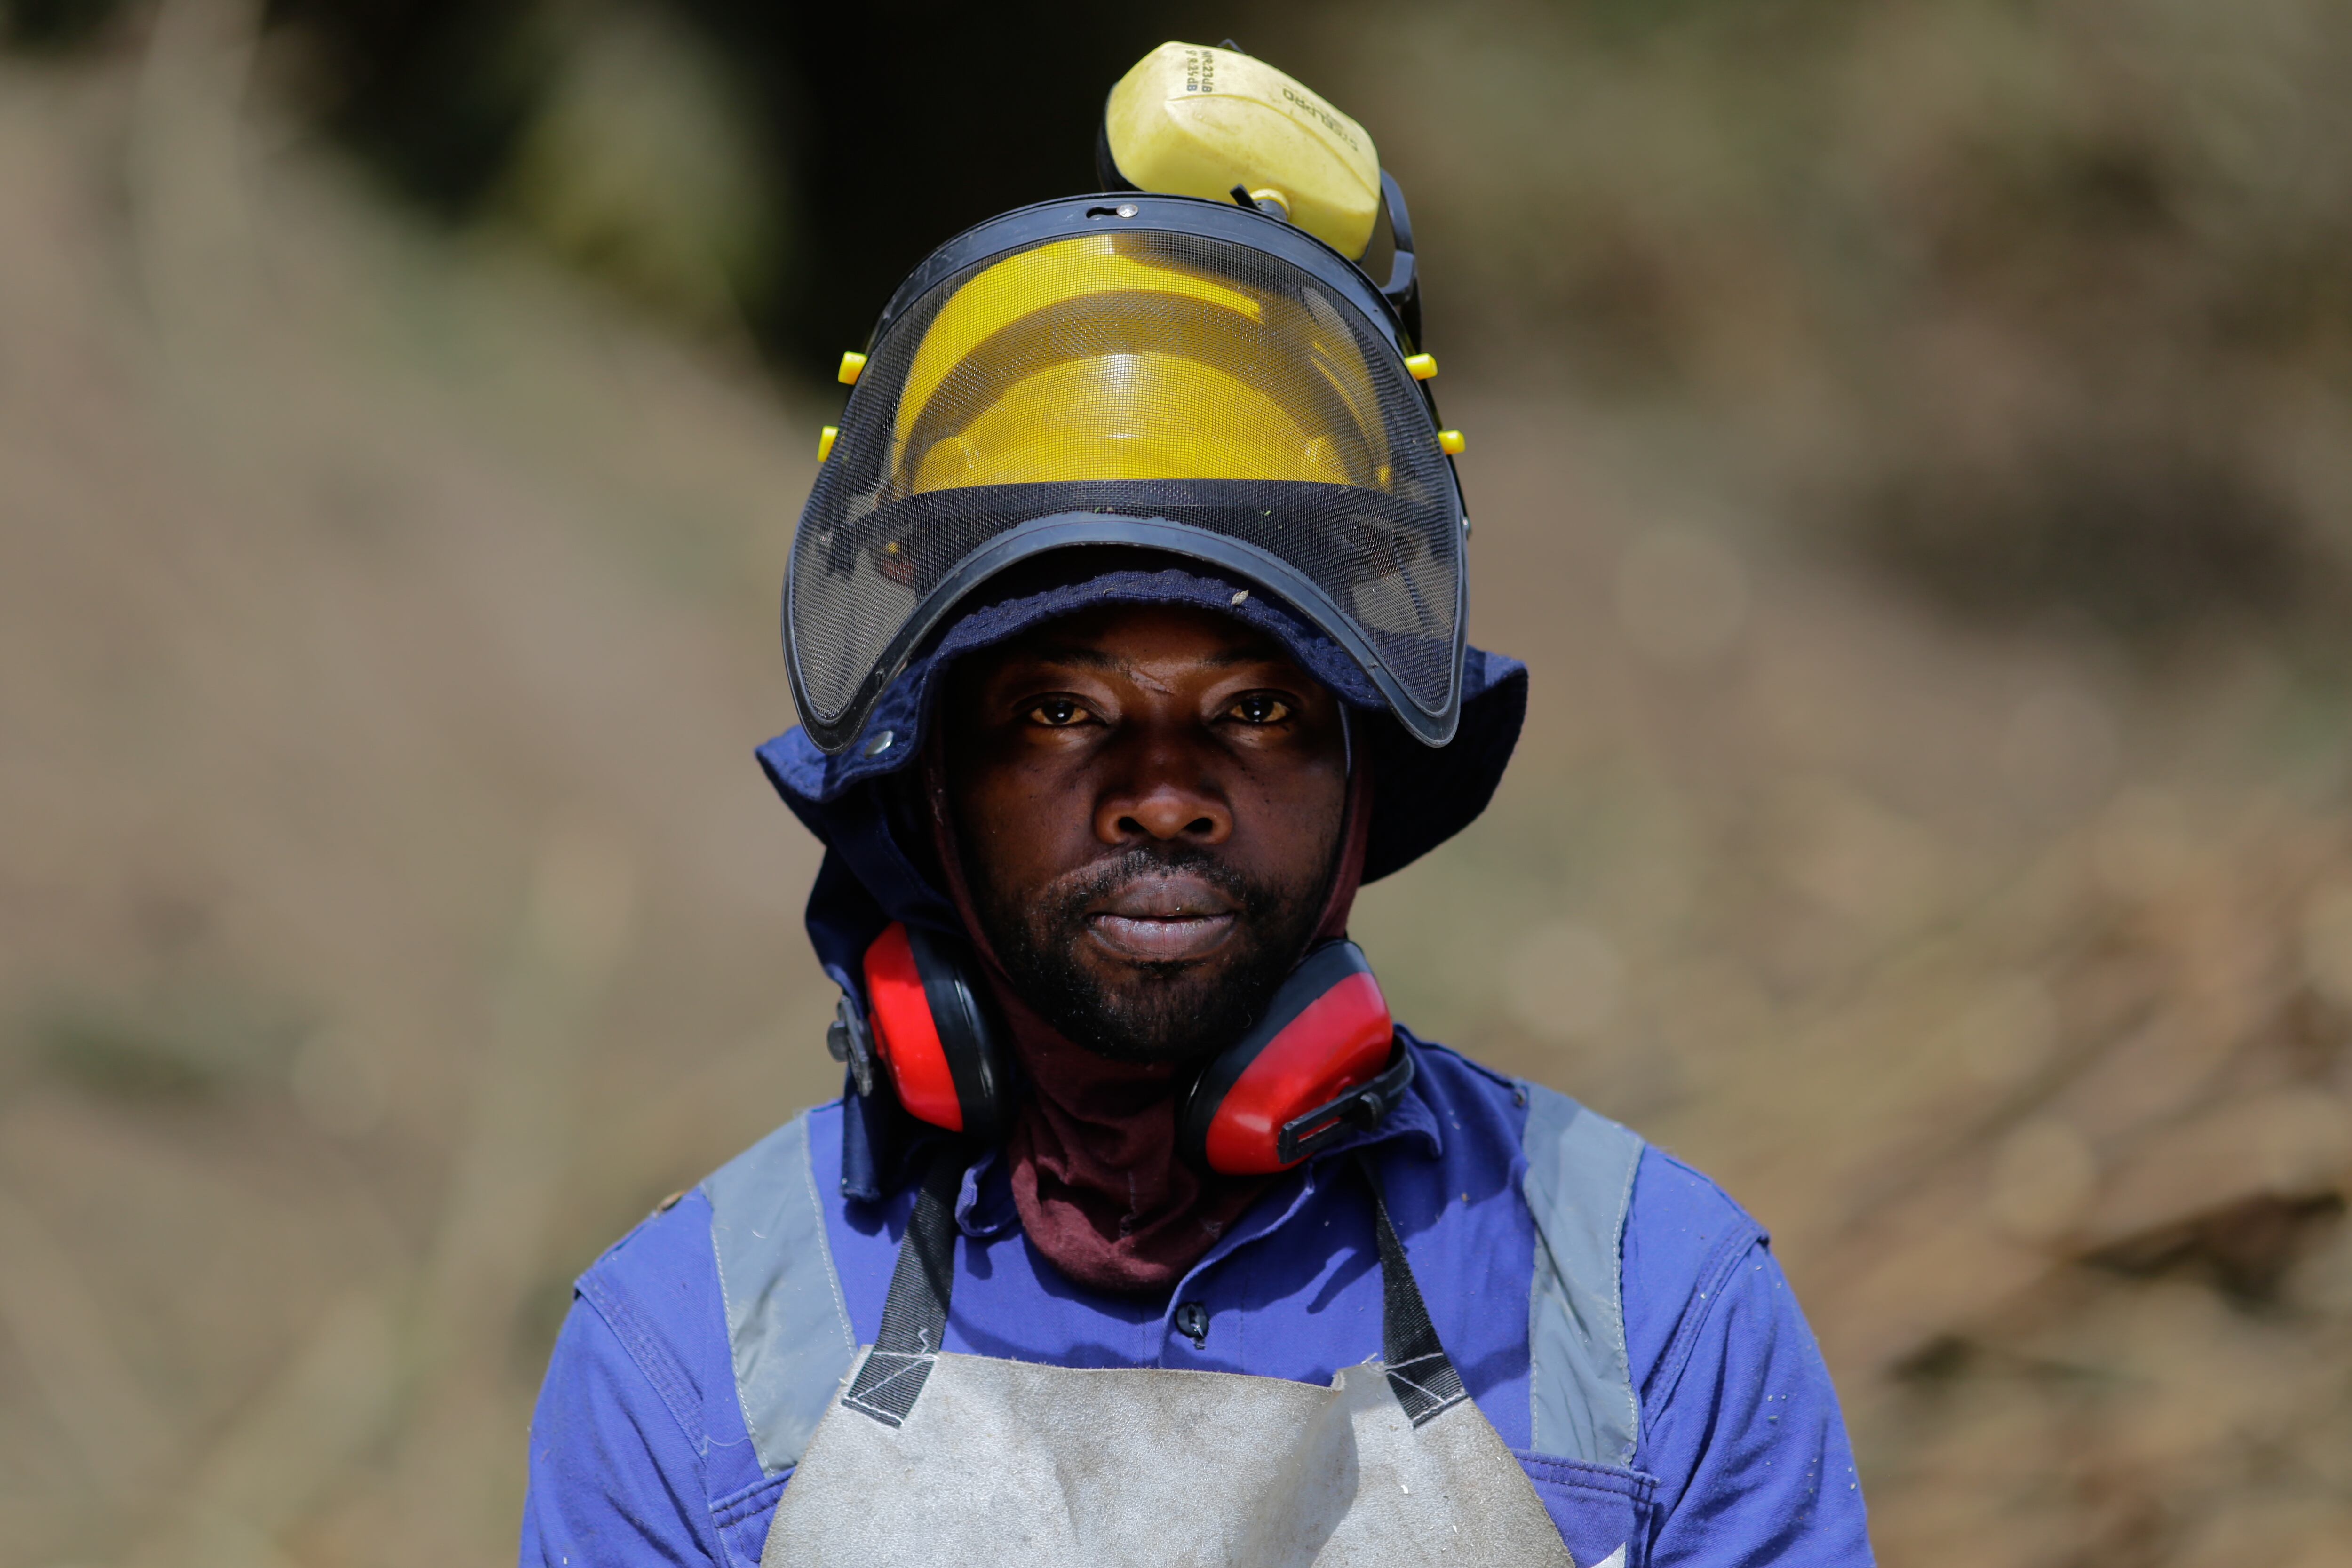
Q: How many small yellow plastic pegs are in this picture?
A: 4